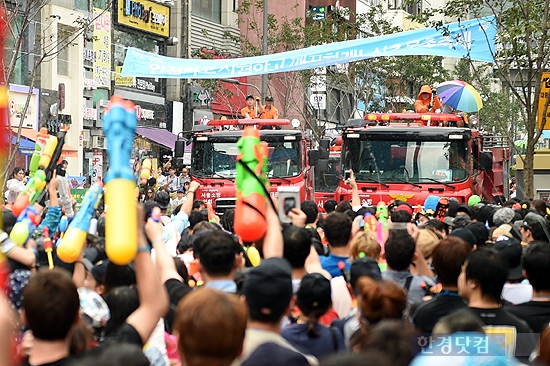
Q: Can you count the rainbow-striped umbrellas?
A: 1